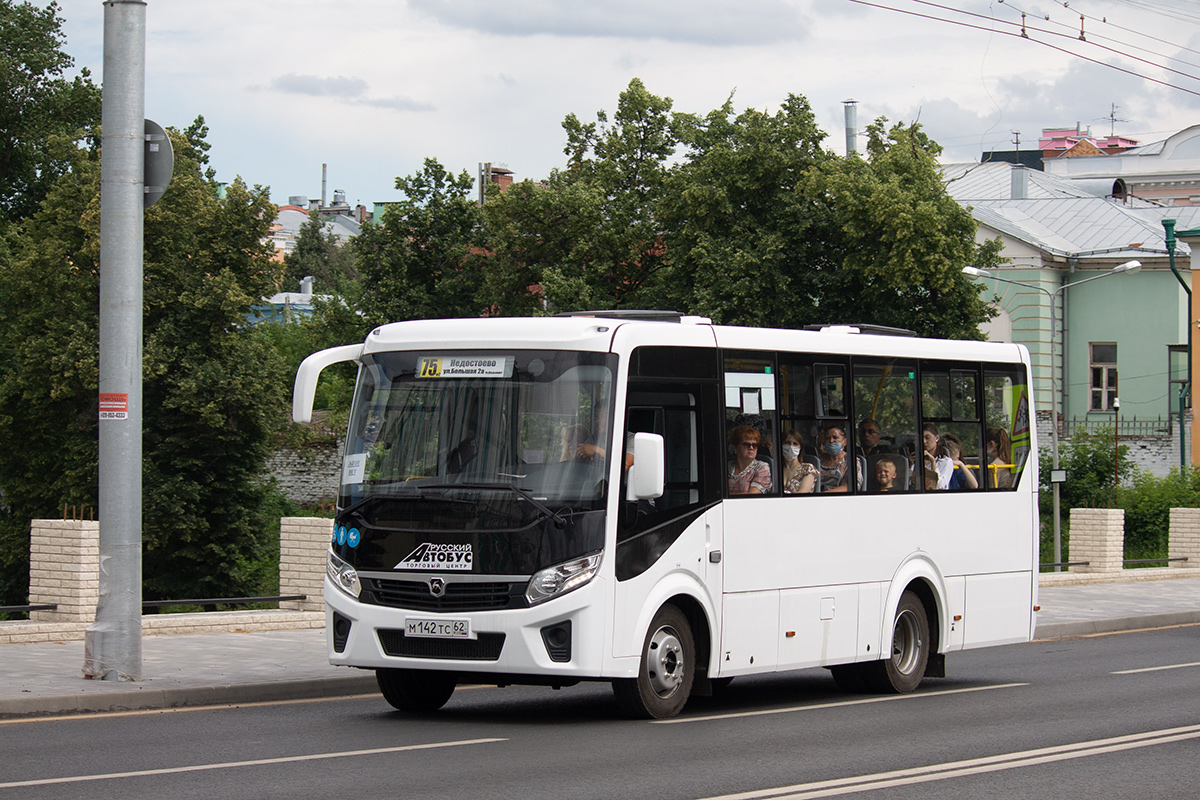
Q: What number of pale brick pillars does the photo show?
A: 4